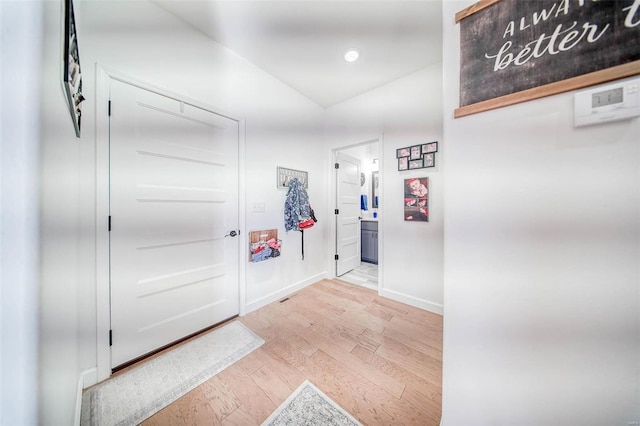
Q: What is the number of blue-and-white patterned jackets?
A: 1